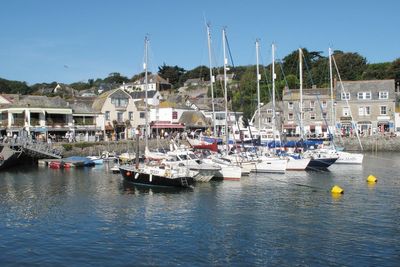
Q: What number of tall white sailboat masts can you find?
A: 7